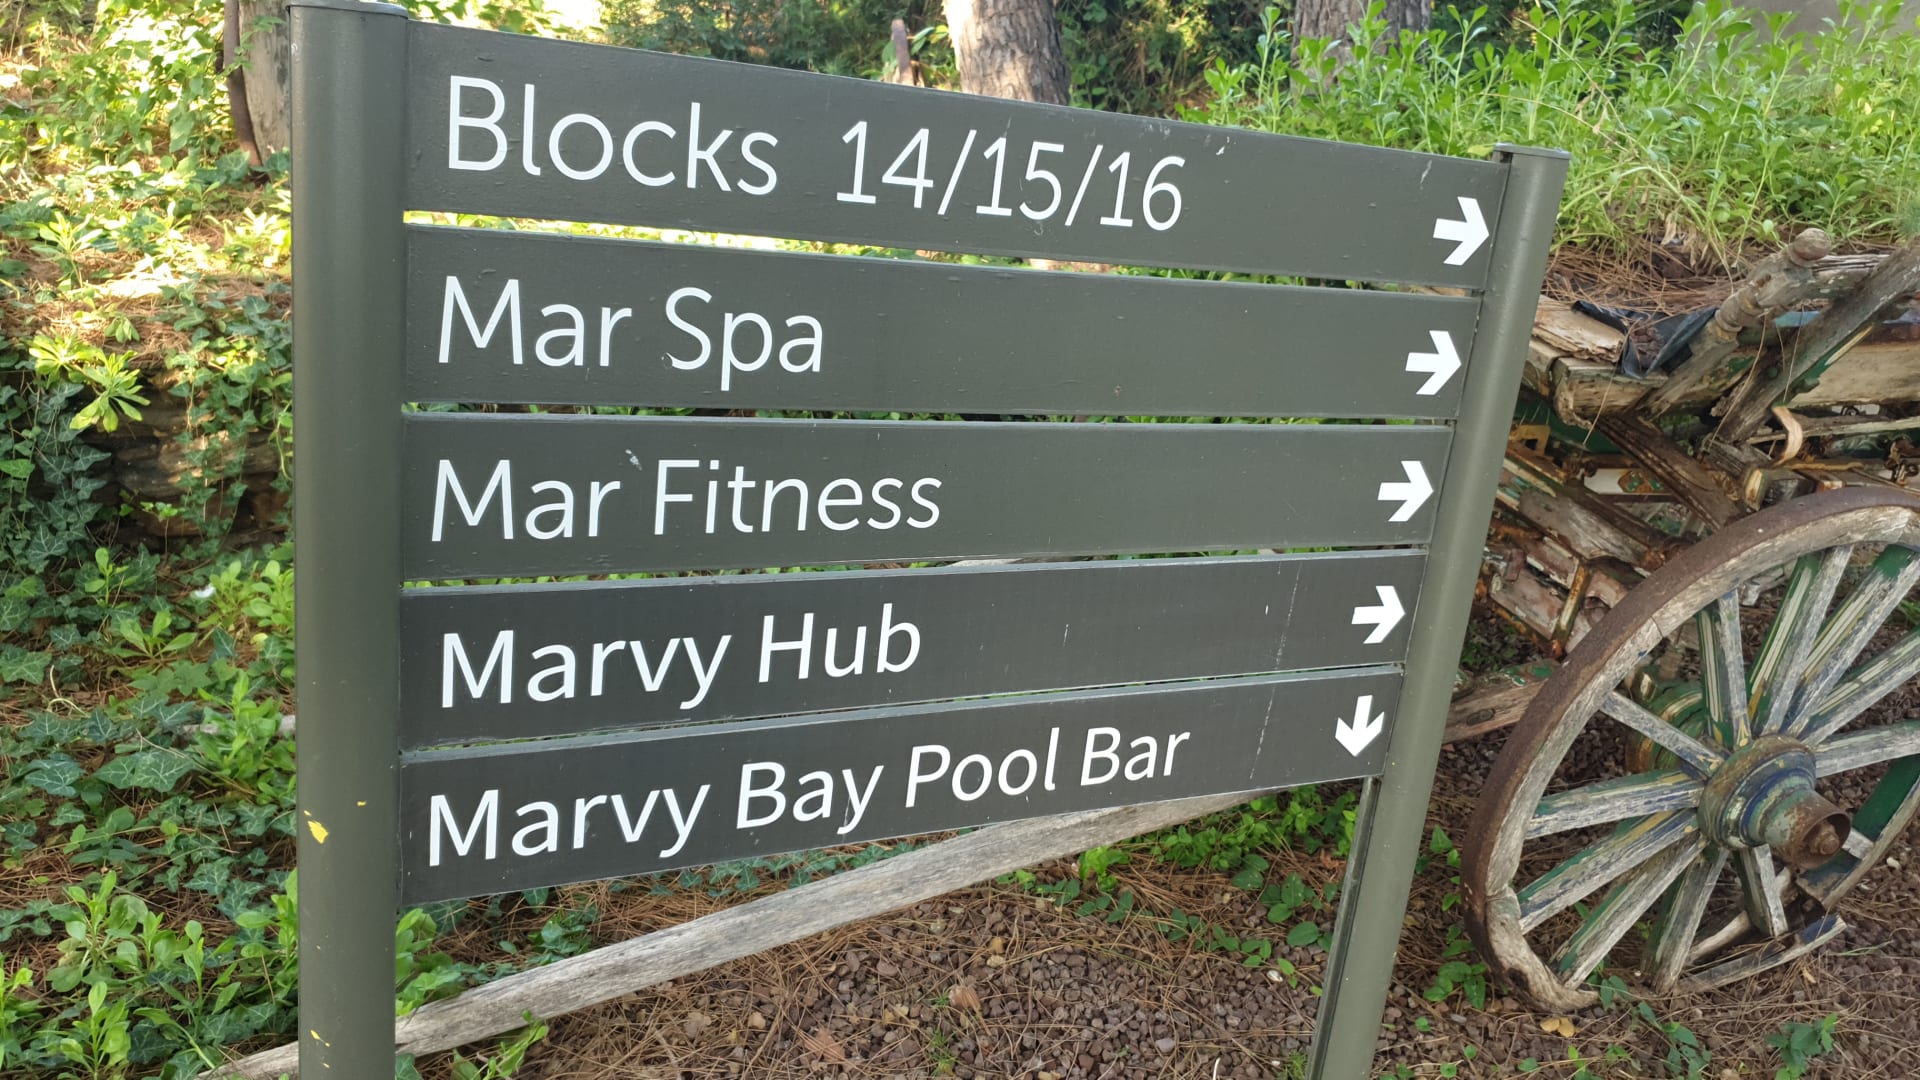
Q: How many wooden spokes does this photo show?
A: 12